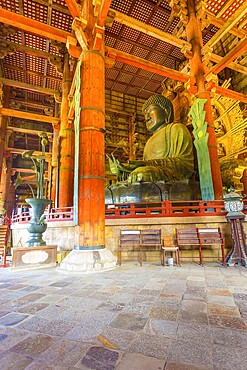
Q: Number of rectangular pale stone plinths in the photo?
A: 1